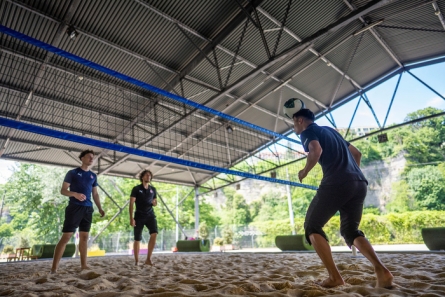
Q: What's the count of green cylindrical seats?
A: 4